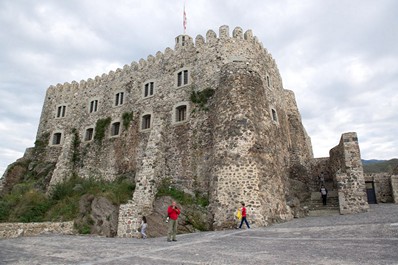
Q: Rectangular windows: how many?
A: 12